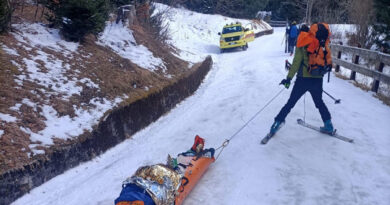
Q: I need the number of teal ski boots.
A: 2